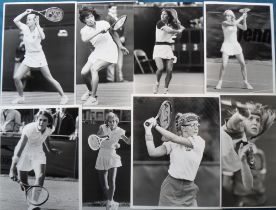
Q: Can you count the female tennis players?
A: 8